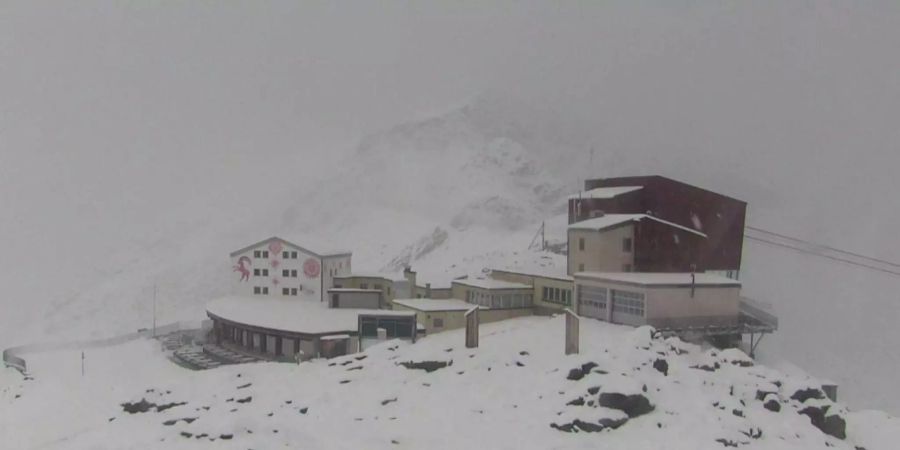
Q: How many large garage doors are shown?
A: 2